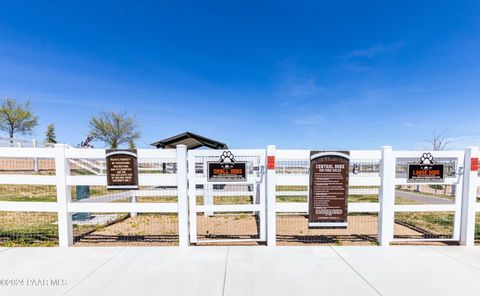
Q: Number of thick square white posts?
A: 5